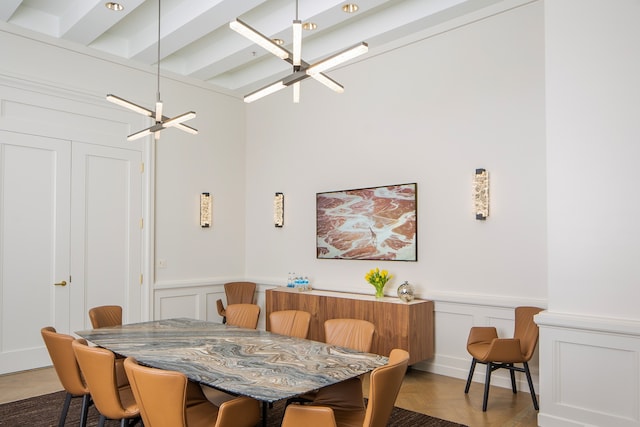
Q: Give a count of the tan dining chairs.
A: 10